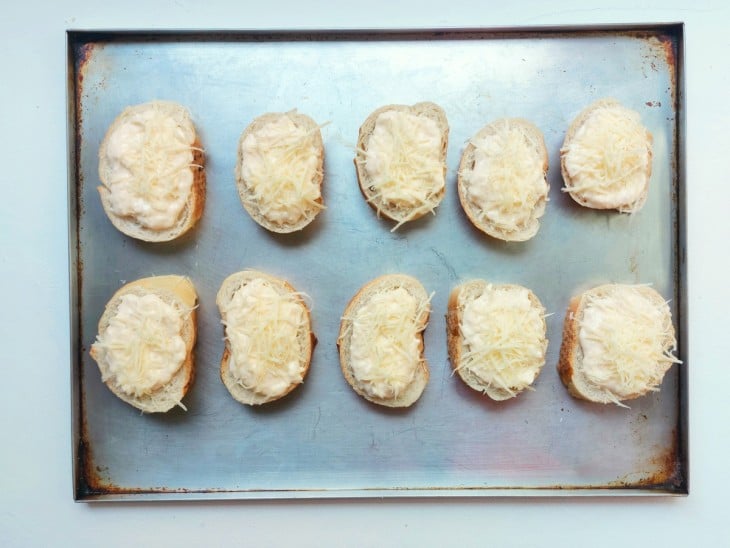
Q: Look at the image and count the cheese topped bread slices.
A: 10